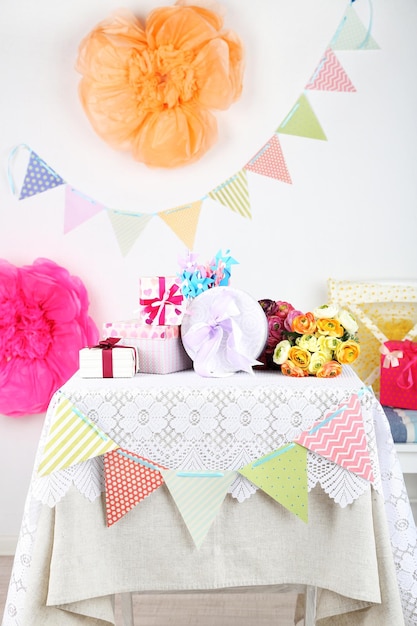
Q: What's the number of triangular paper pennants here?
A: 14